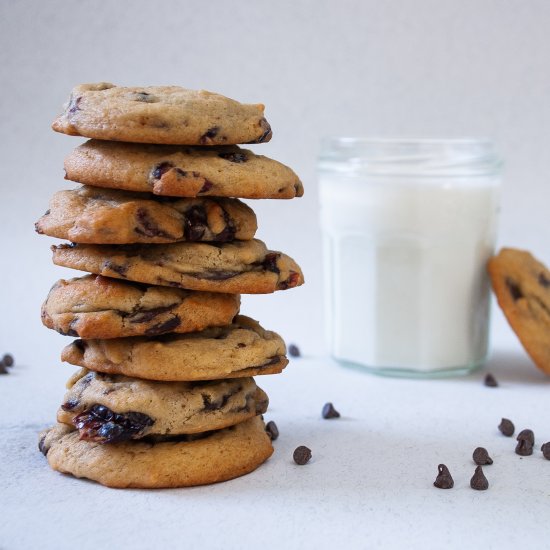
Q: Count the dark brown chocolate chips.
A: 14